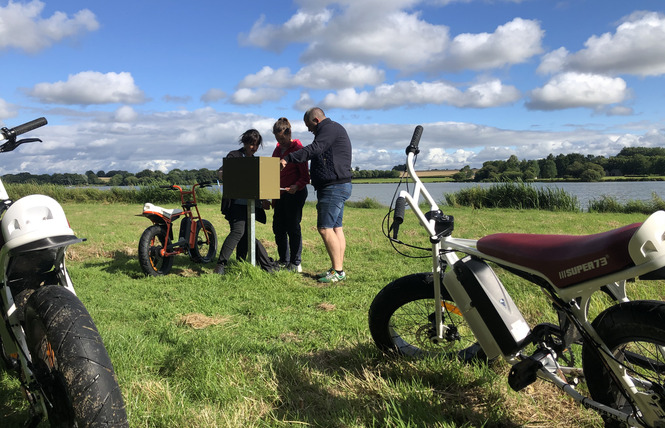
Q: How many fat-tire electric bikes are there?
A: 3